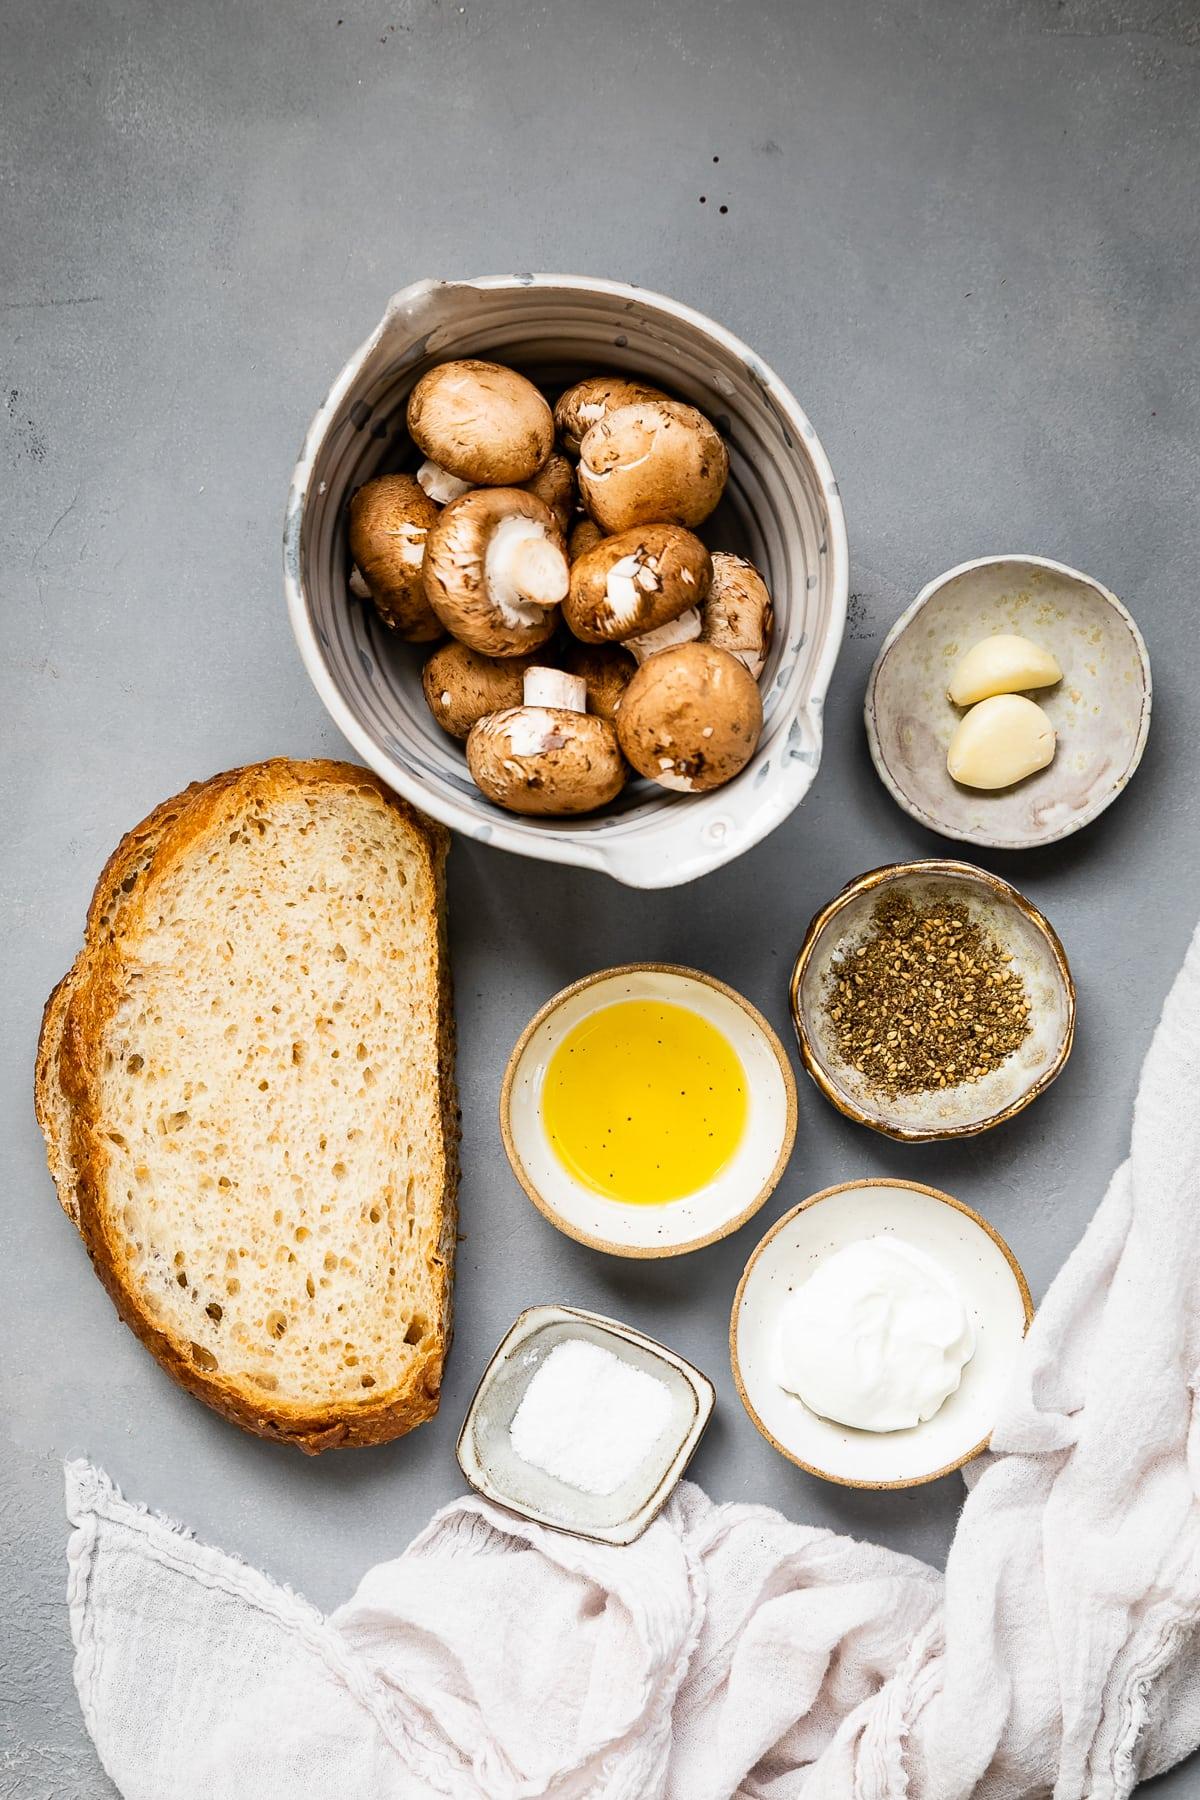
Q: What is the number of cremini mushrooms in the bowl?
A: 13